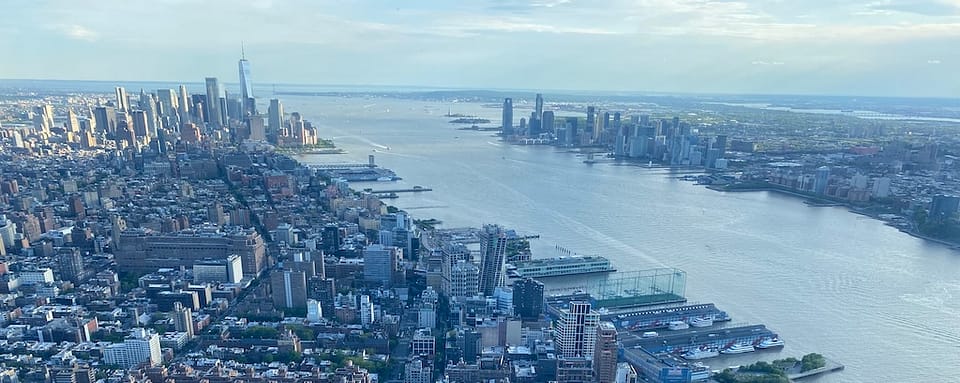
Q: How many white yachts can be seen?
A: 5